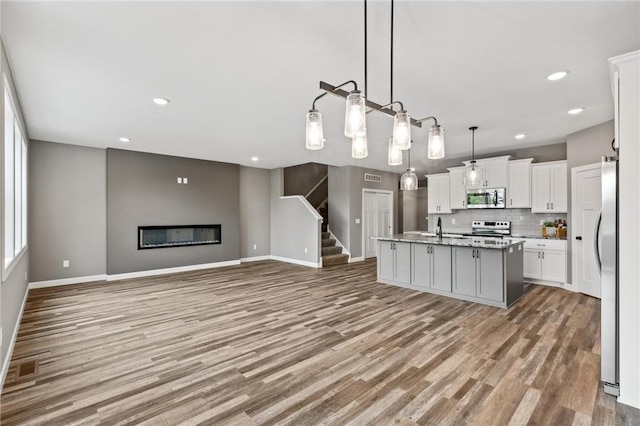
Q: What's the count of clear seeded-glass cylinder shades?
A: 6